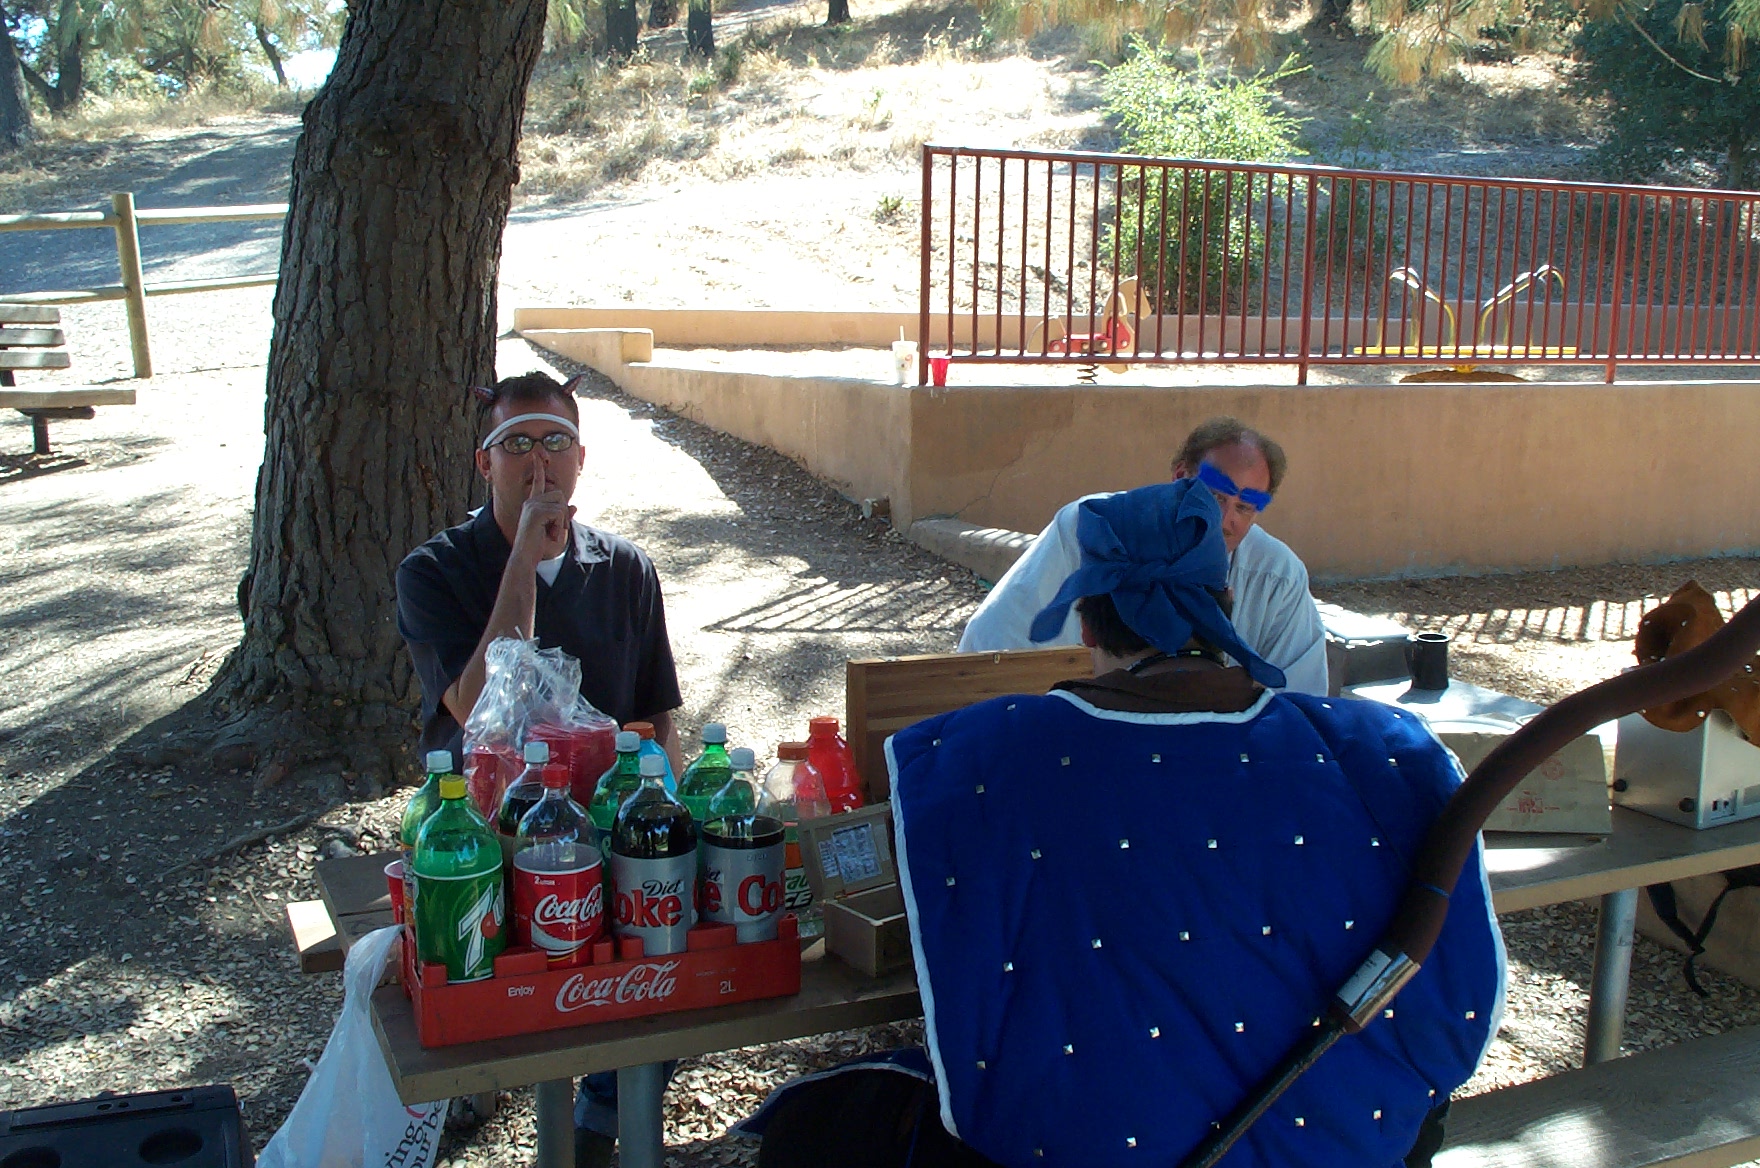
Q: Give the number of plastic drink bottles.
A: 11